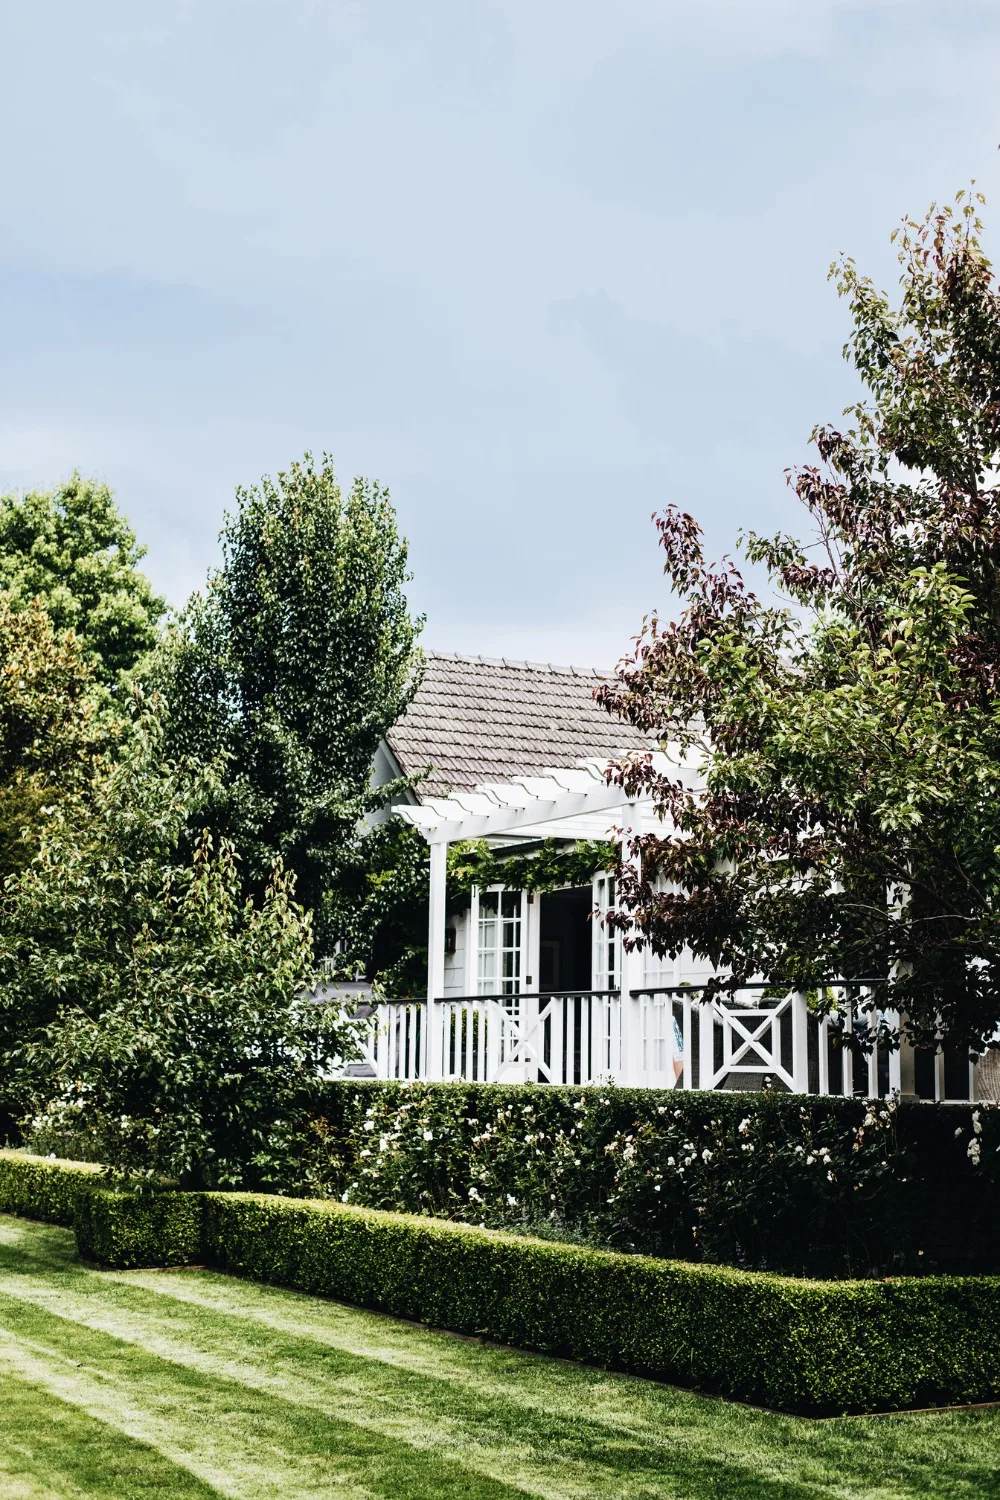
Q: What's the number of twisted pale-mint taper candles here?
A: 0